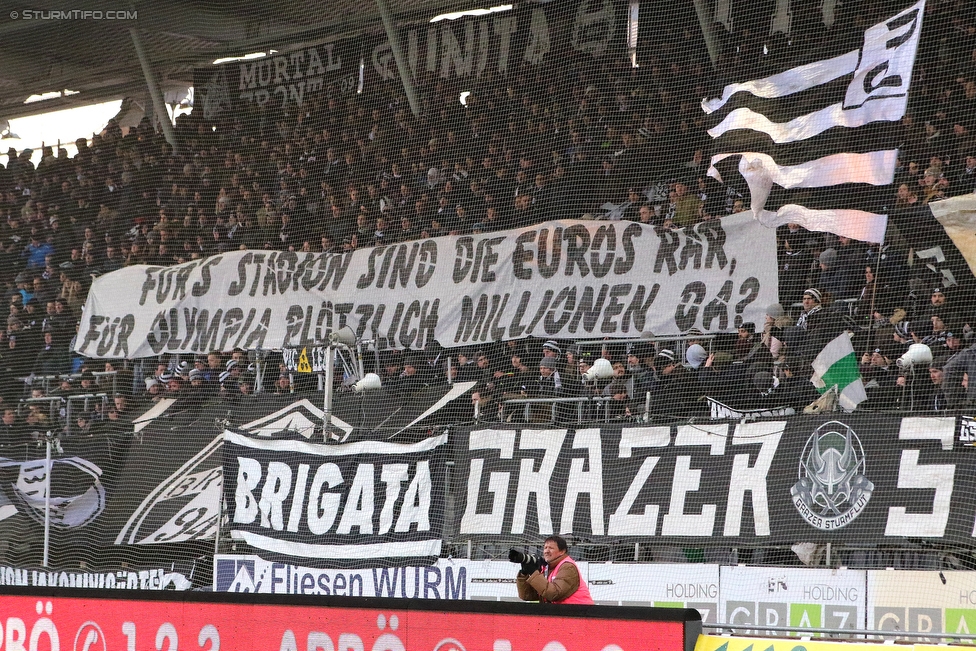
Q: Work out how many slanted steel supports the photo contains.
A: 3